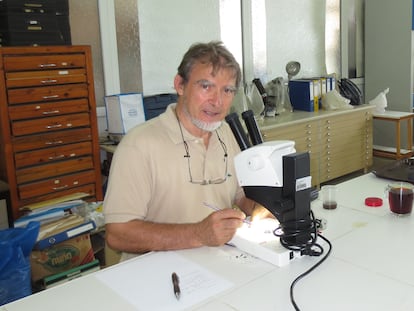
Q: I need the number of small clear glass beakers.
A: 1